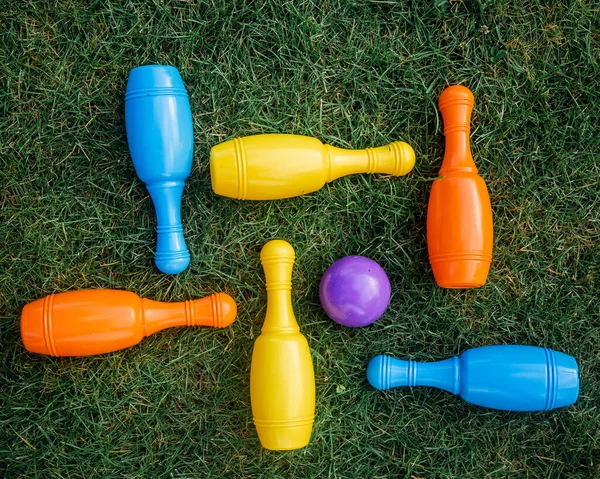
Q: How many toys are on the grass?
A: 7